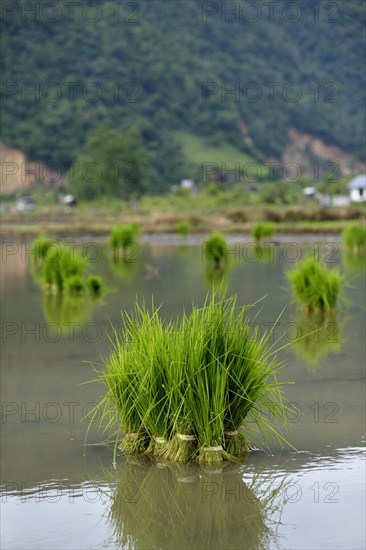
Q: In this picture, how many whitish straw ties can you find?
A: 5